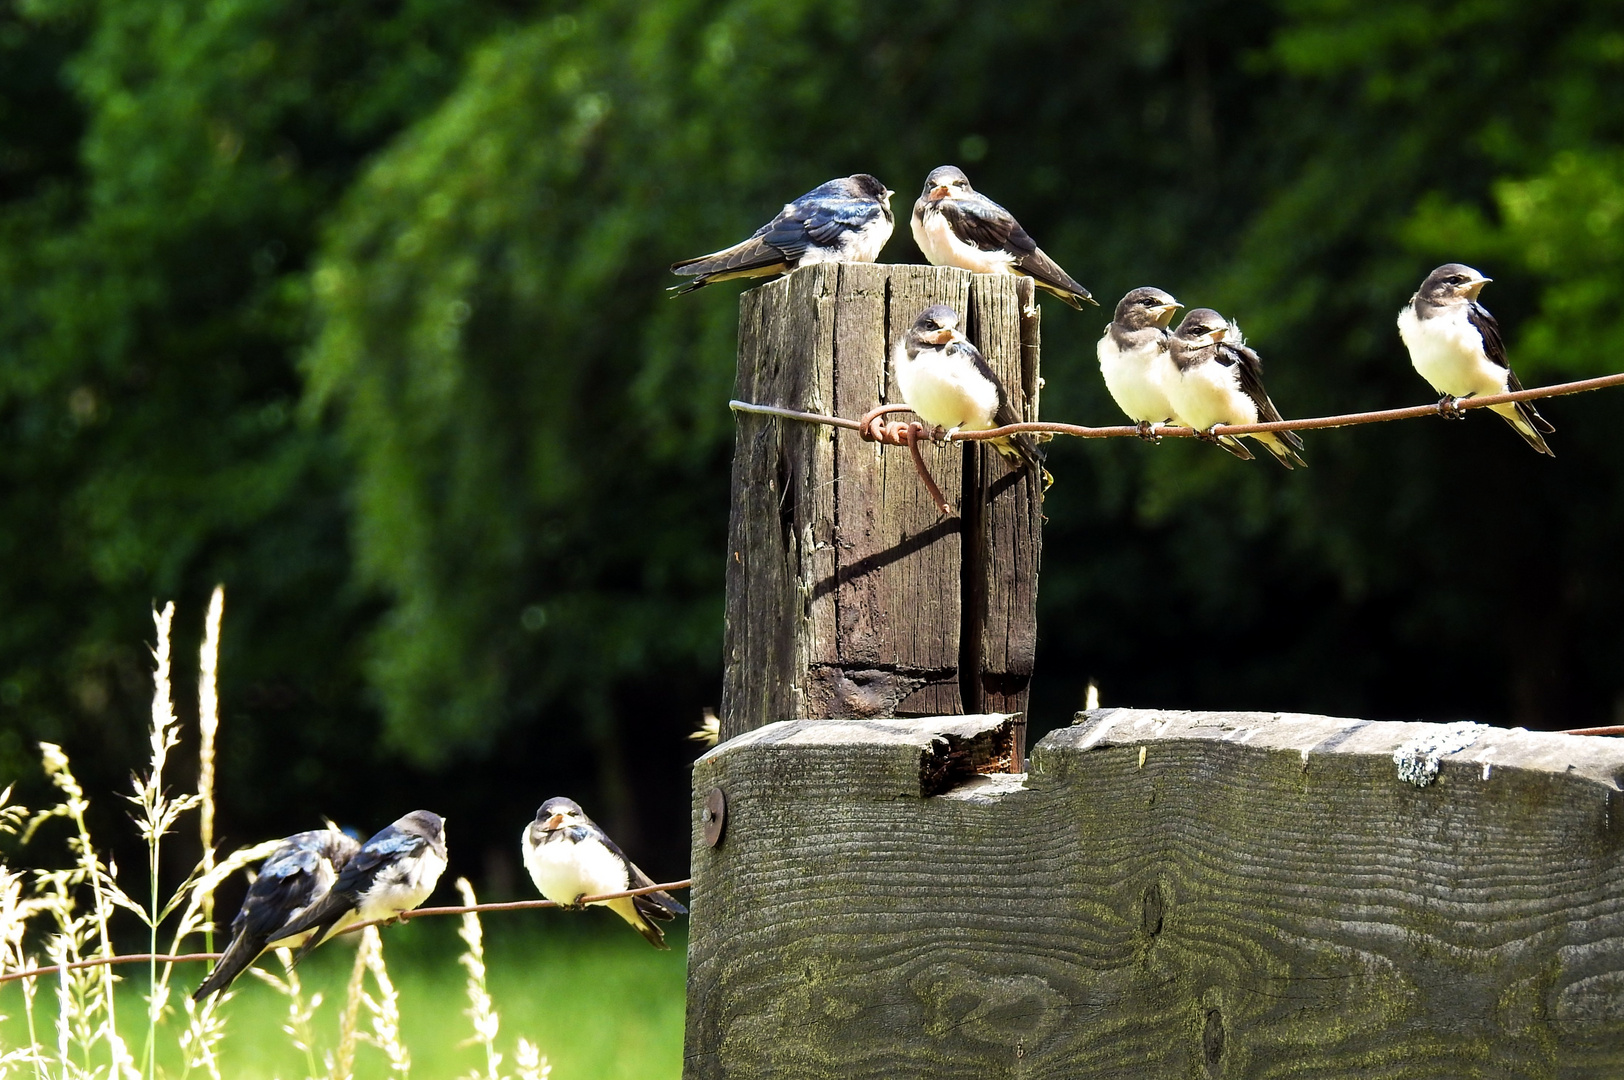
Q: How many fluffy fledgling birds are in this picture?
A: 9